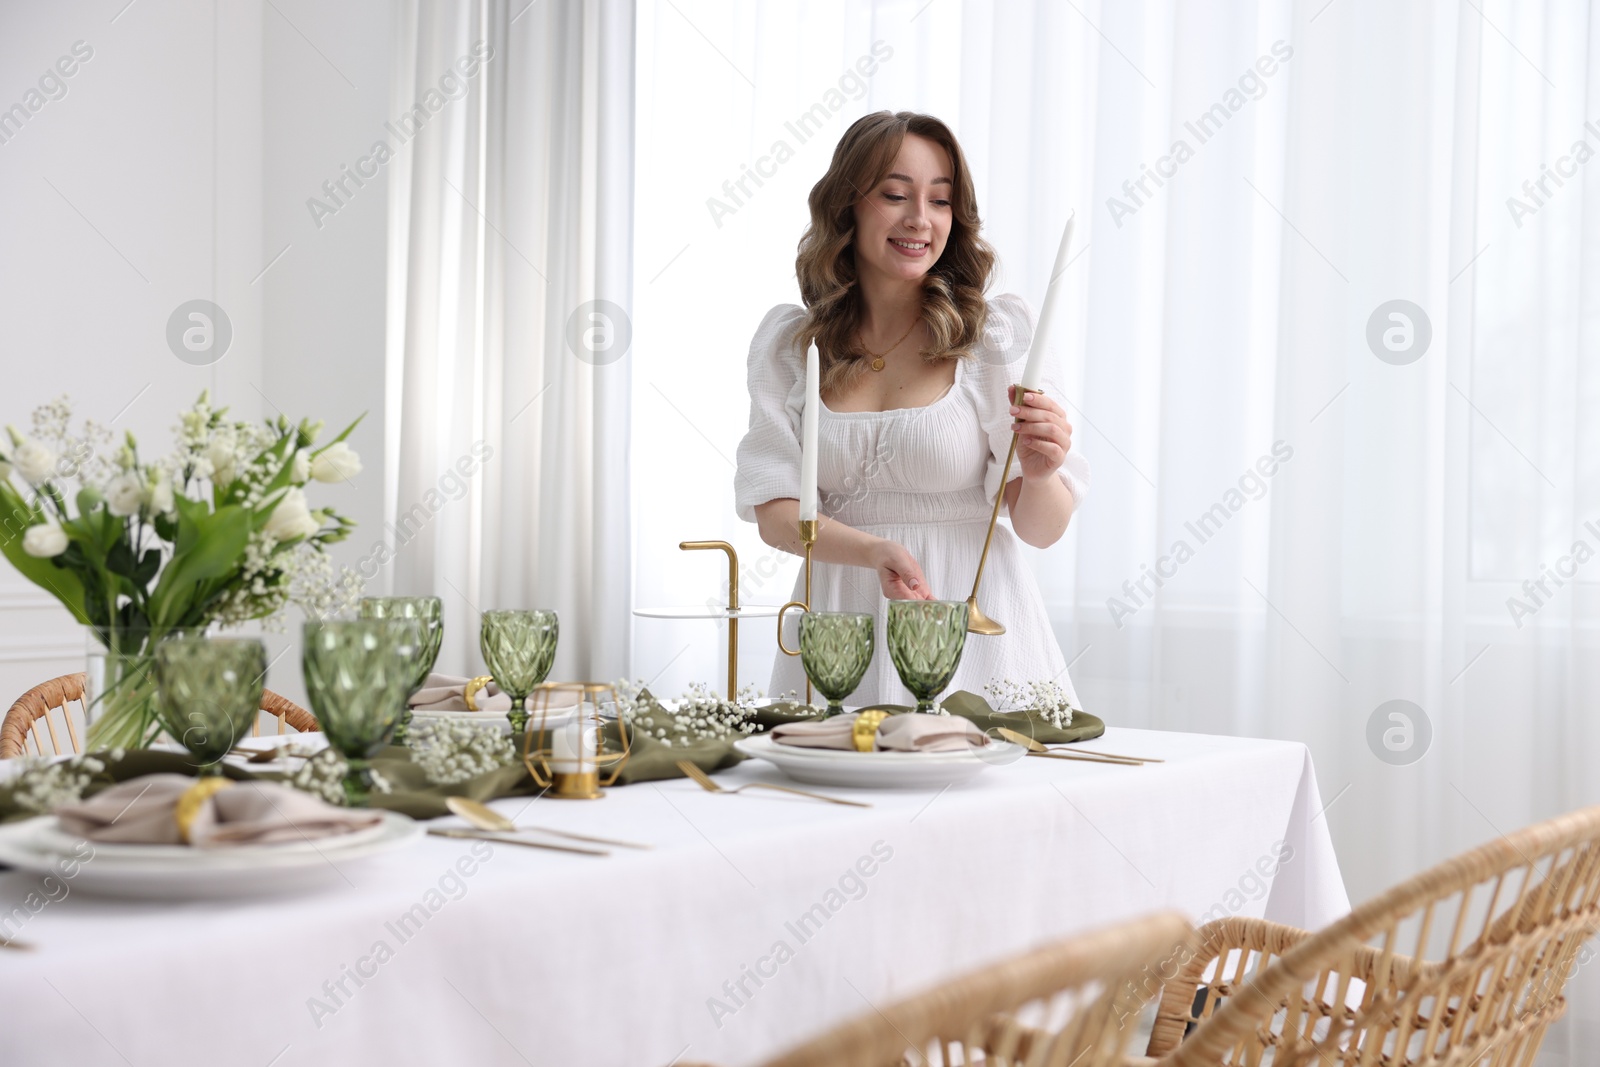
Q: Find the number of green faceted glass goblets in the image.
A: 6